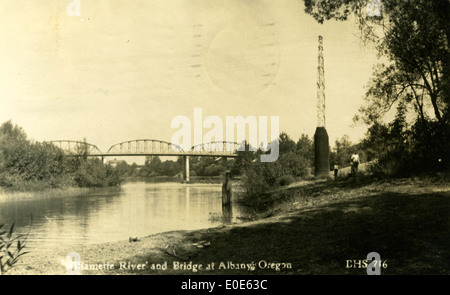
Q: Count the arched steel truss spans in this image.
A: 3